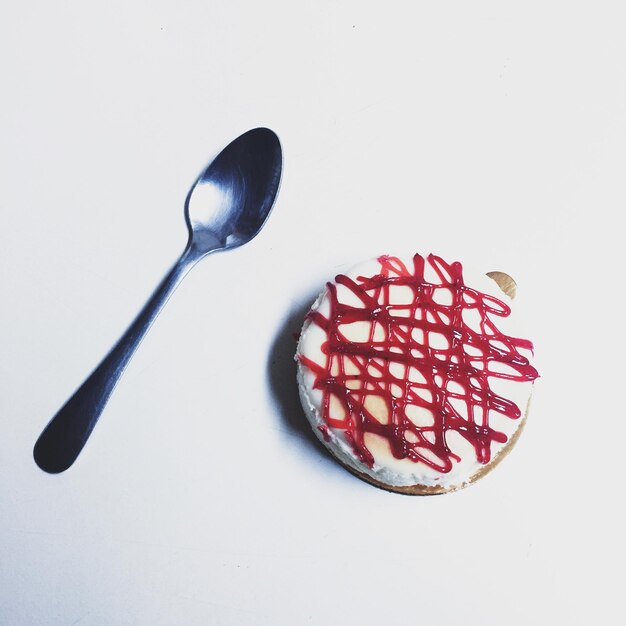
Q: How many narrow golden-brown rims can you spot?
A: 1